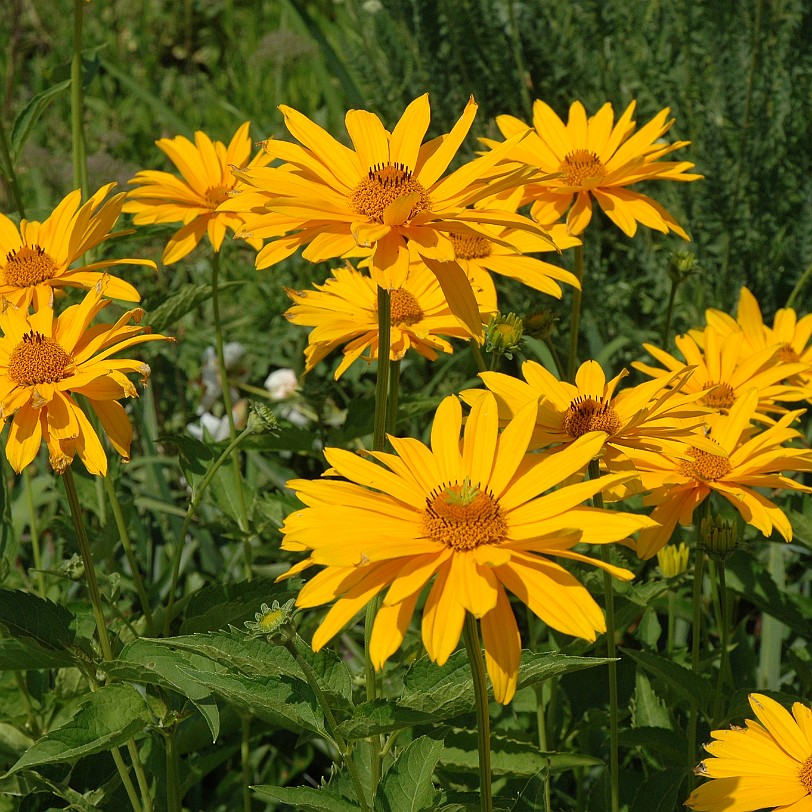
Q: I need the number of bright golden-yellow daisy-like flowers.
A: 13